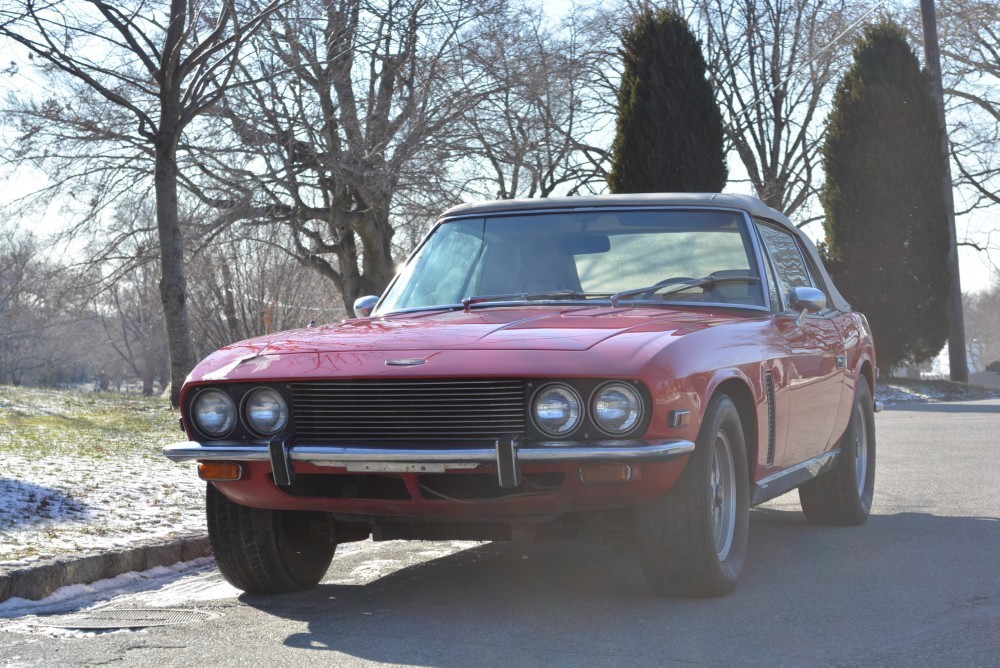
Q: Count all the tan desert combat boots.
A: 0